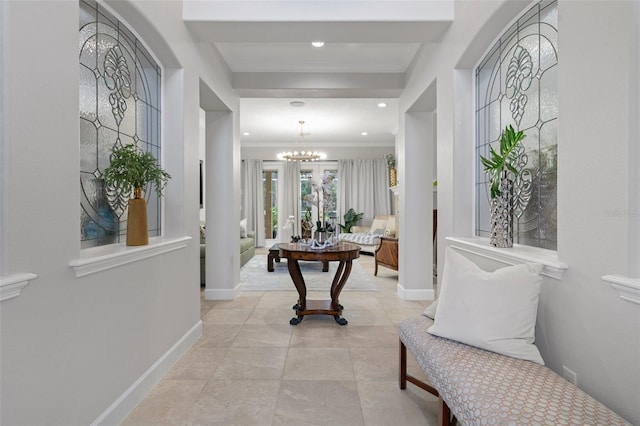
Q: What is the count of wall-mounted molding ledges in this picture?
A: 4